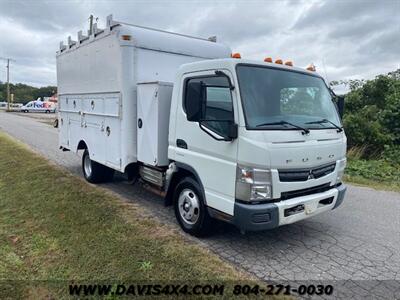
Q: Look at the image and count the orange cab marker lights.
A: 5